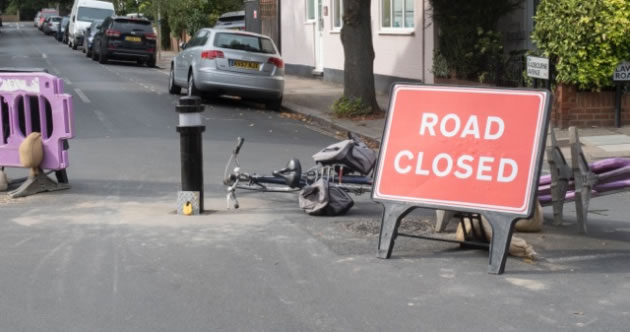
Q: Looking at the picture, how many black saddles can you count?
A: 1